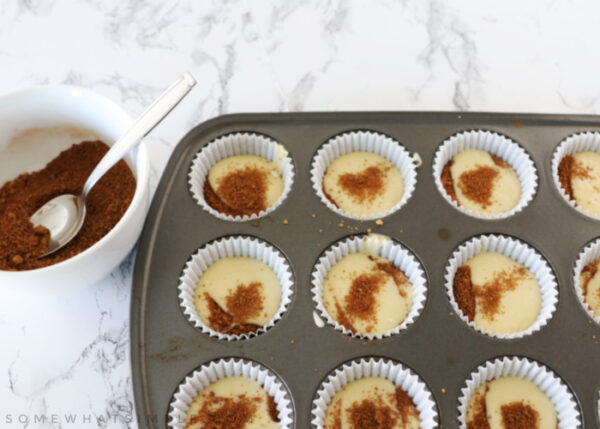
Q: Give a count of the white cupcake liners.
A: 11